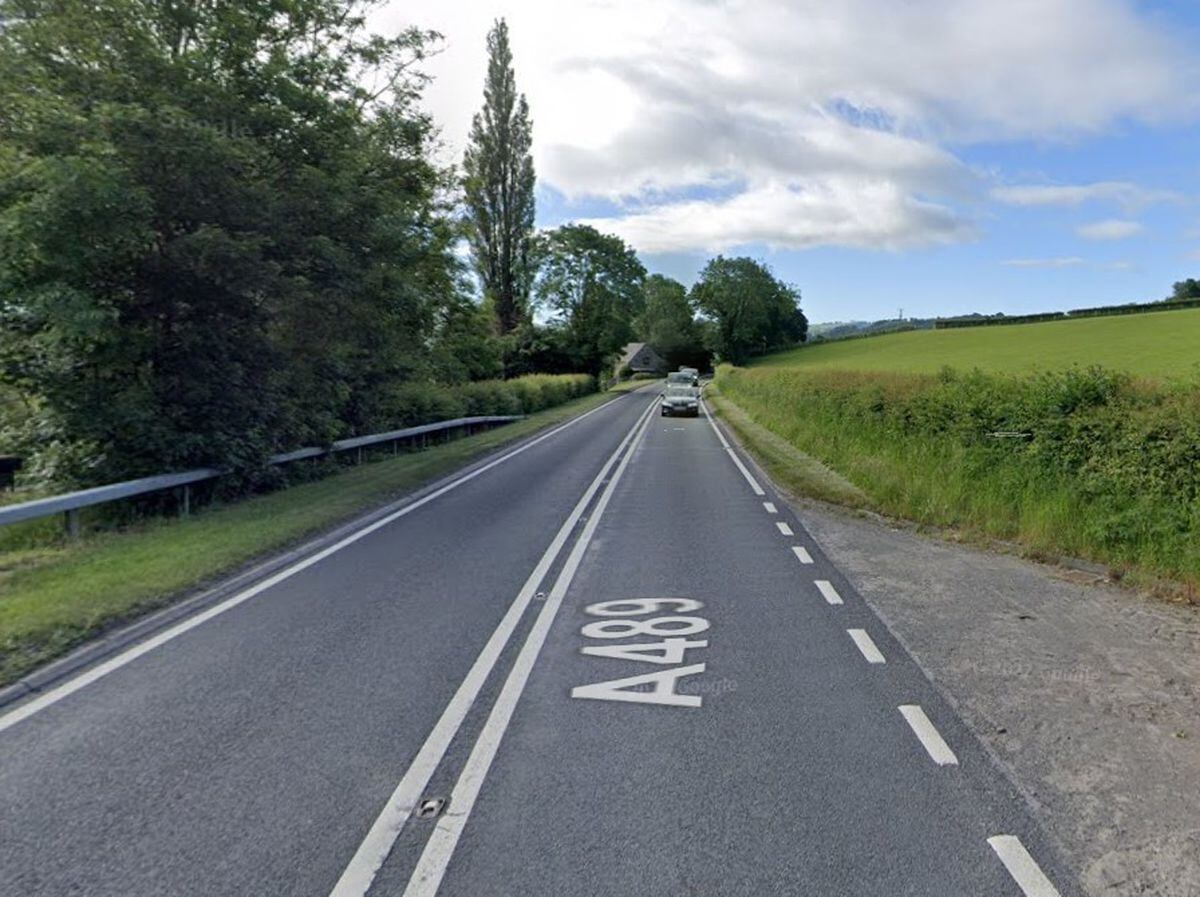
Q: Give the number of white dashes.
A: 7